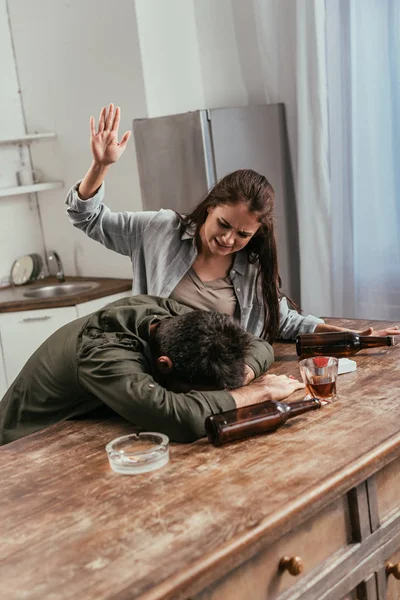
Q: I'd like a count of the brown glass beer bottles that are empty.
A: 2